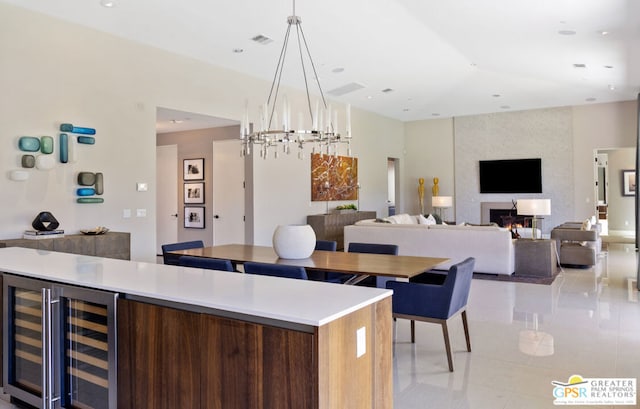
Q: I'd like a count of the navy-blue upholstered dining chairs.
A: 6